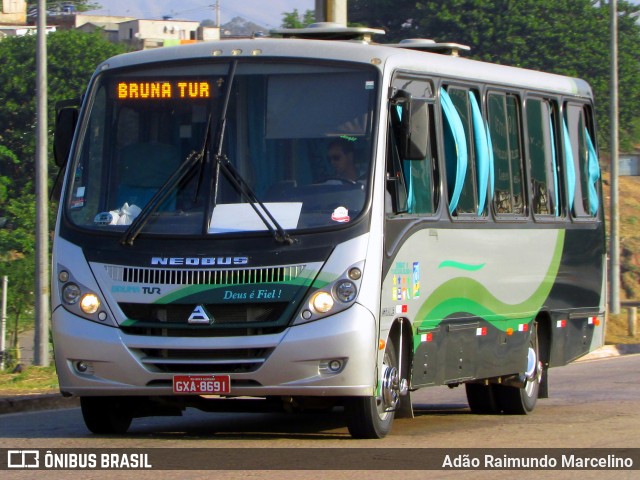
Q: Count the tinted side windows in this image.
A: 5